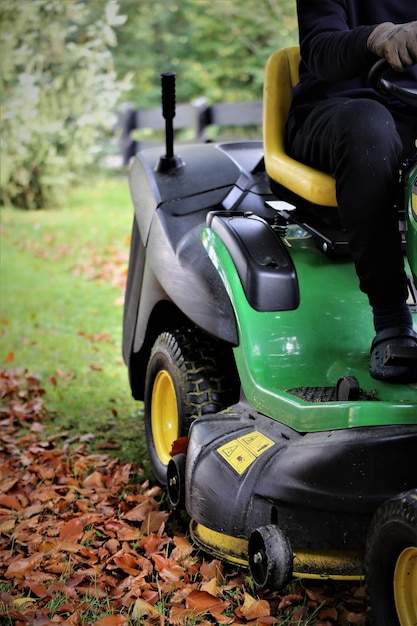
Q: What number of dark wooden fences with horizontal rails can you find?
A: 1